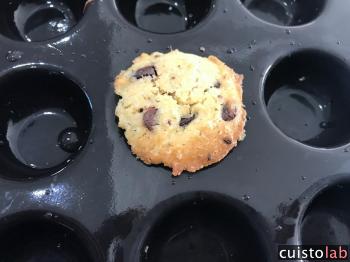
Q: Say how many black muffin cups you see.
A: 8